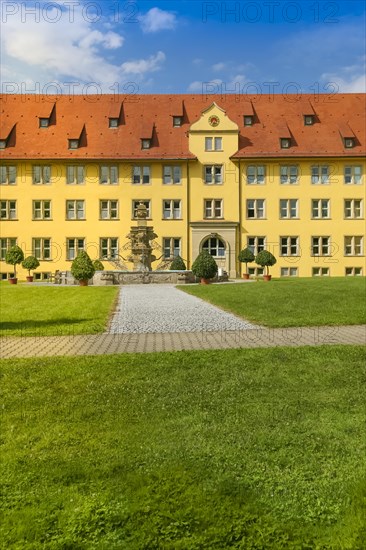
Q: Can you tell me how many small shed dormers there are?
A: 10